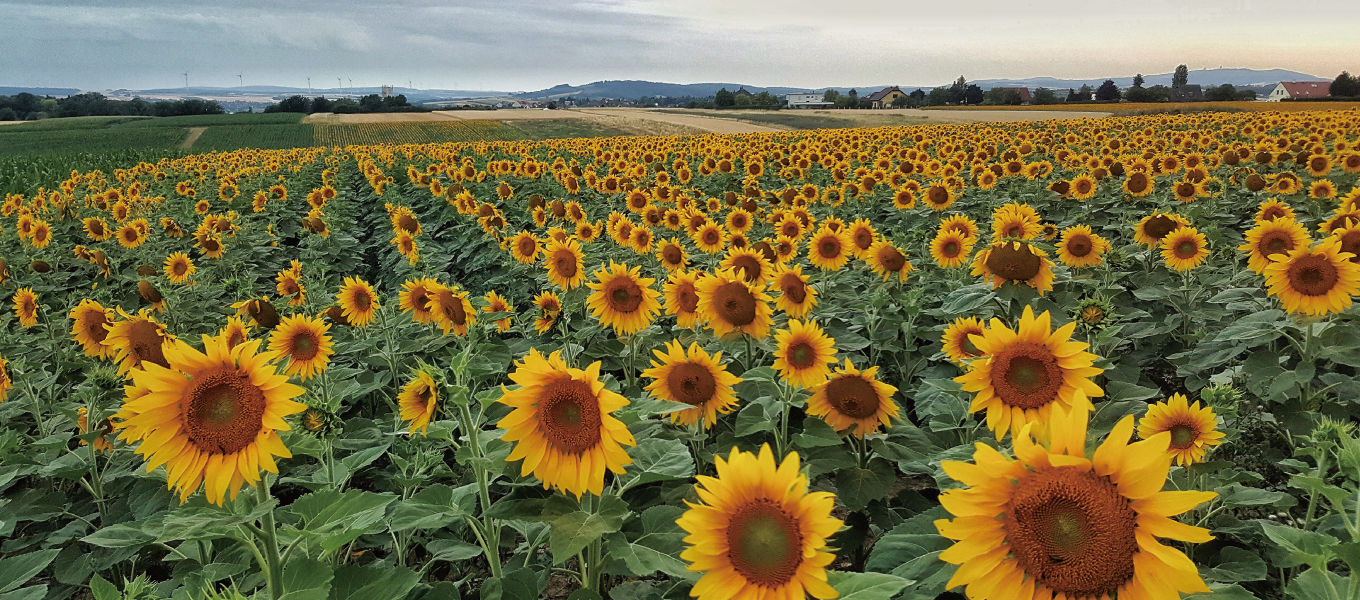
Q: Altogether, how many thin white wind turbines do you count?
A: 6